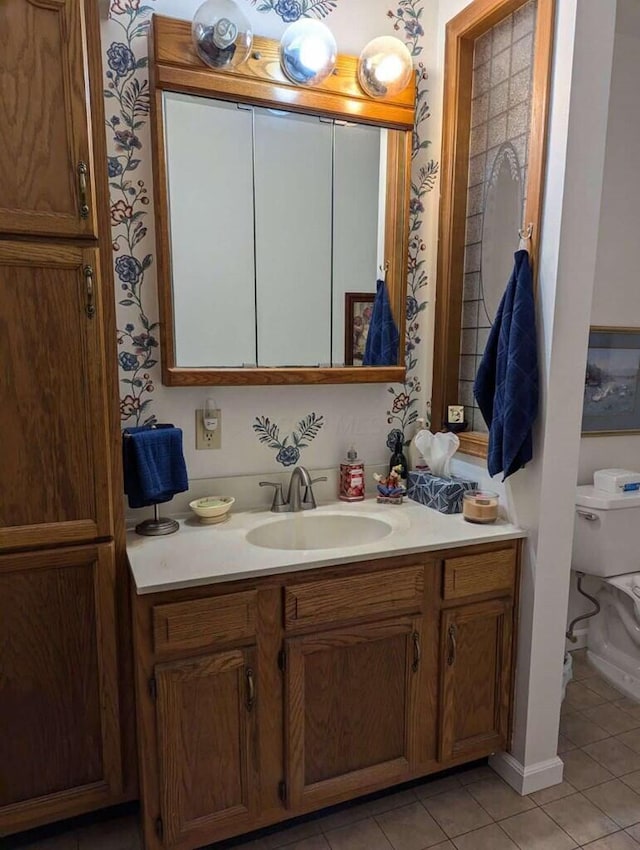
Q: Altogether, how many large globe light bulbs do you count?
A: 3